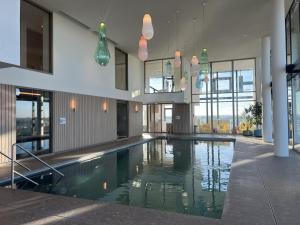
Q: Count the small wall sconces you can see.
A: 3